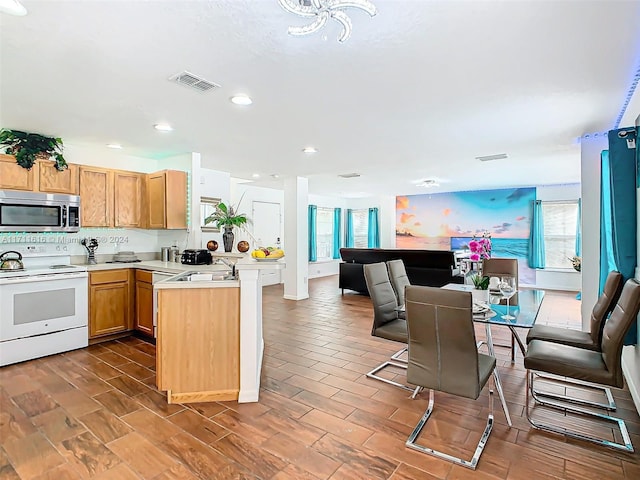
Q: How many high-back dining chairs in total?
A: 6